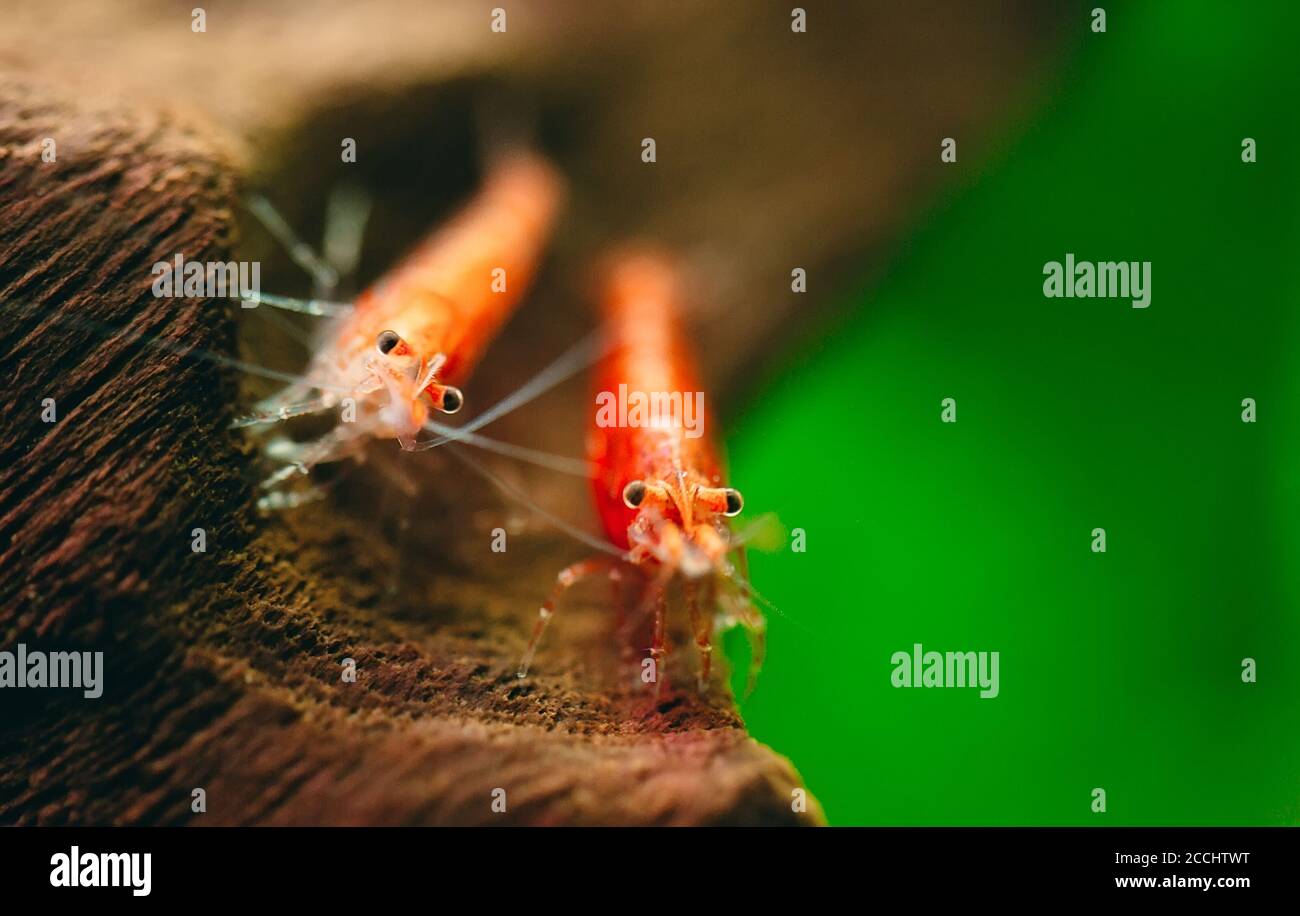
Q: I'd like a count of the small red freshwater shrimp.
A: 2